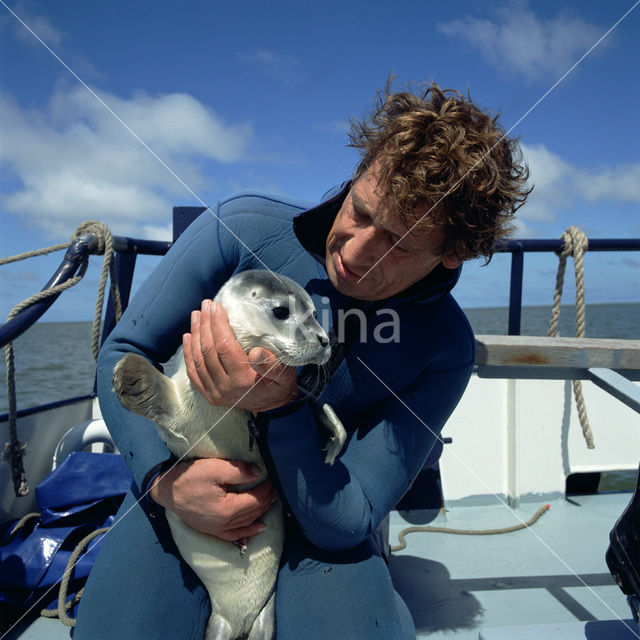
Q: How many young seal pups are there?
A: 1